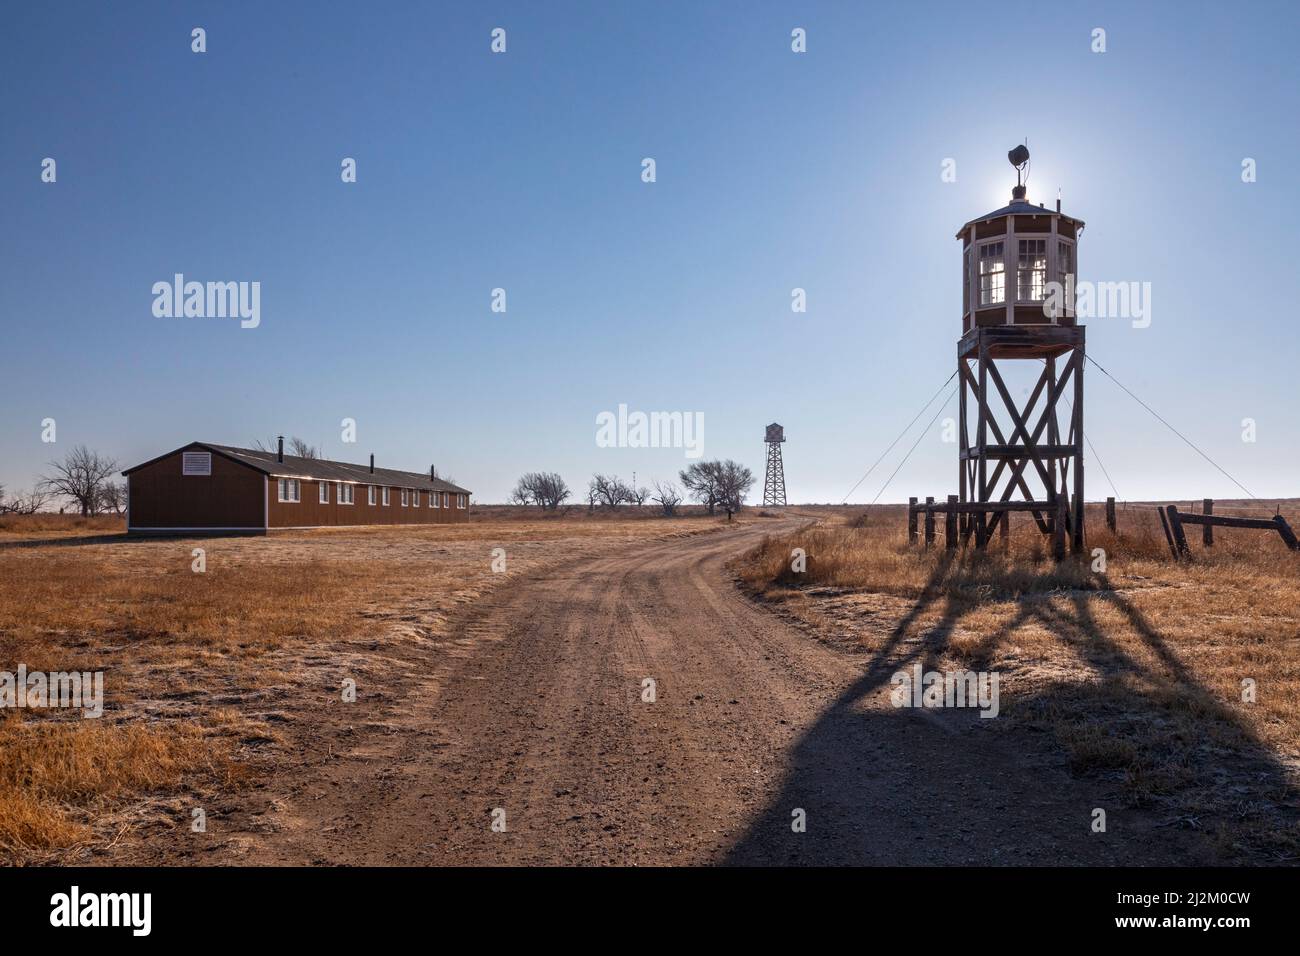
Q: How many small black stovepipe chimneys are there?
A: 3